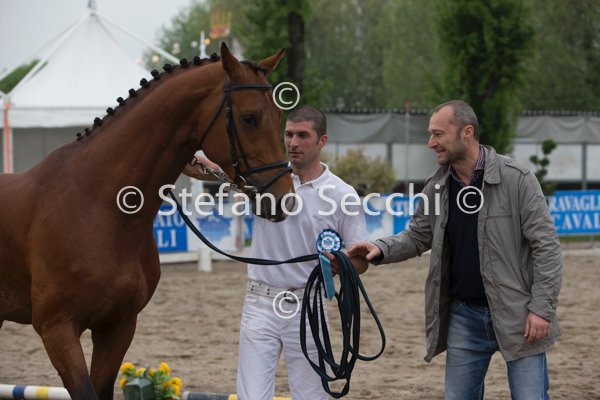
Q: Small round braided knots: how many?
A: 12